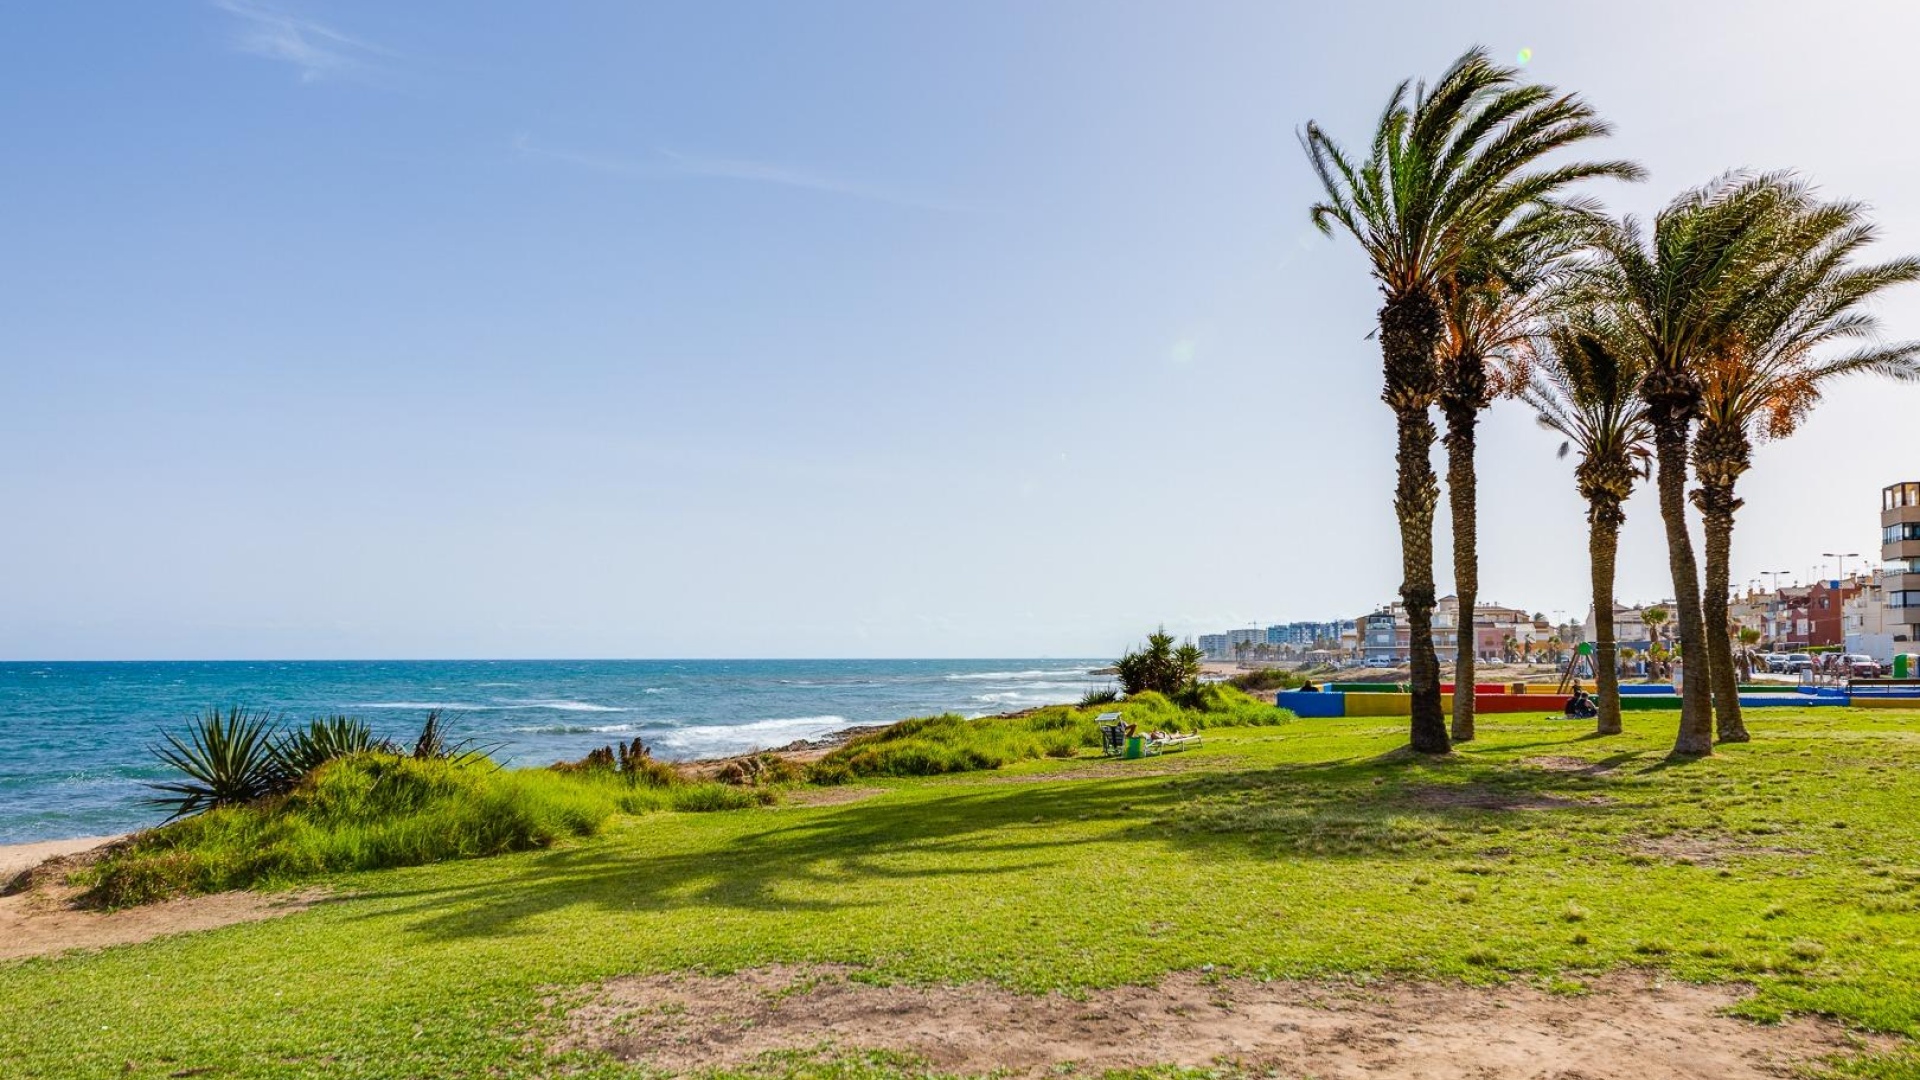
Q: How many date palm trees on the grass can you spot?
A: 5